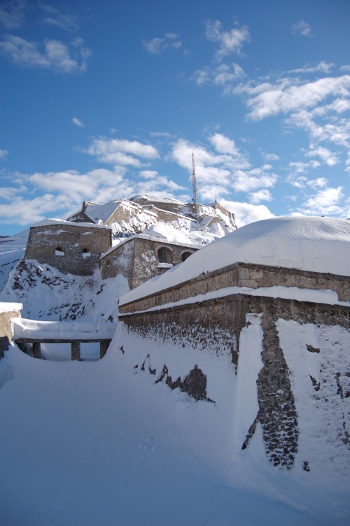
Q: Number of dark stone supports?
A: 3